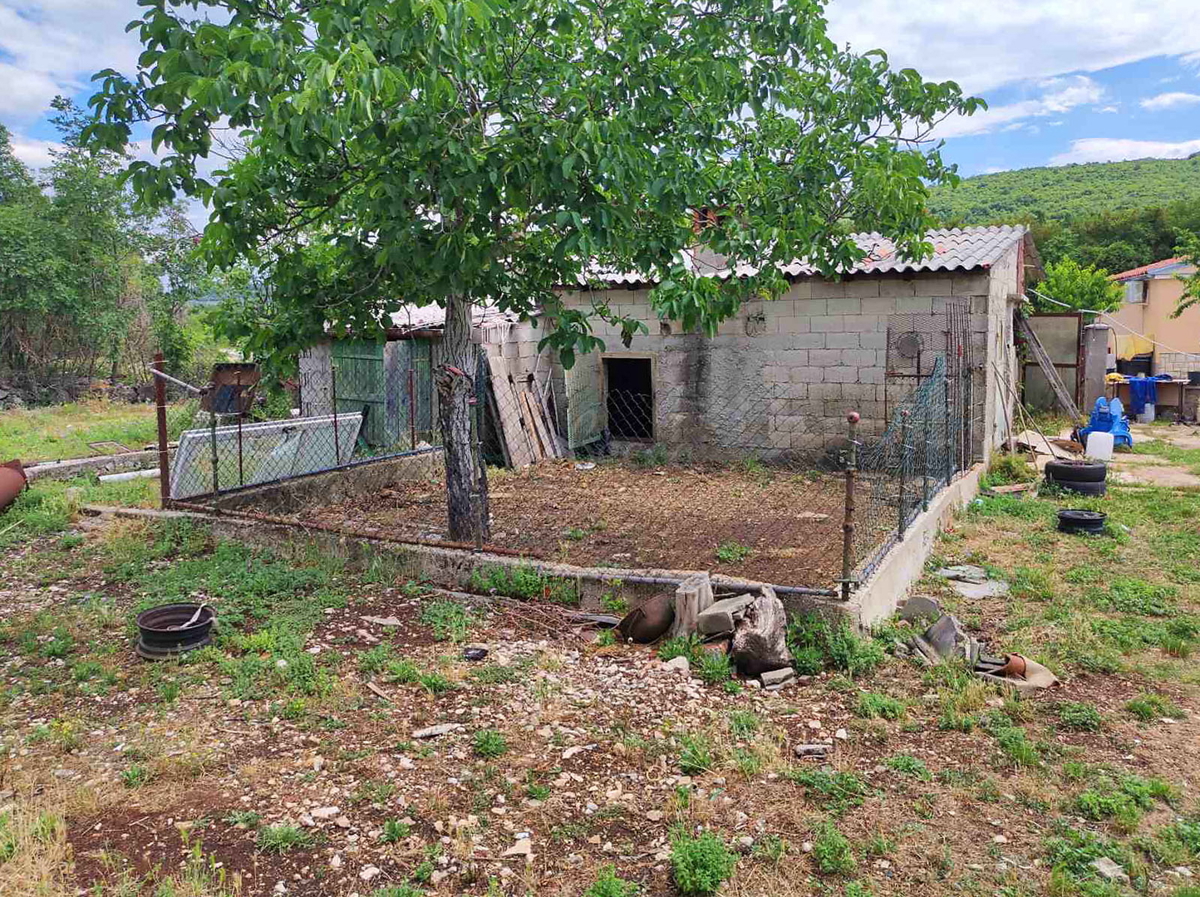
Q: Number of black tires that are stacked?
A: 2